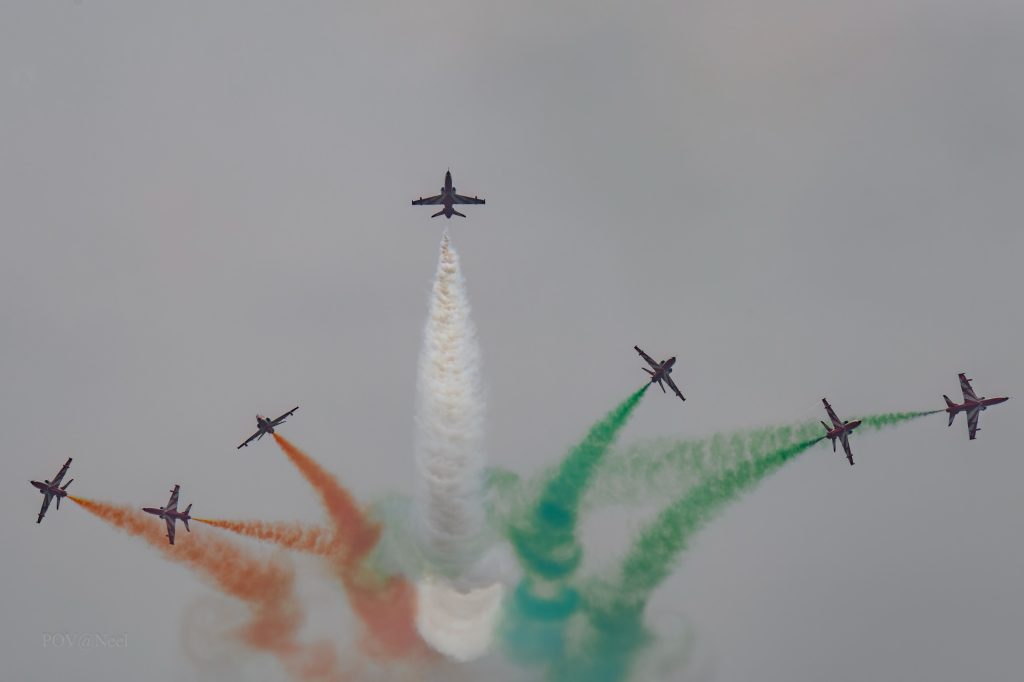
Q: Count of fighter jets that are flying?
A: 7